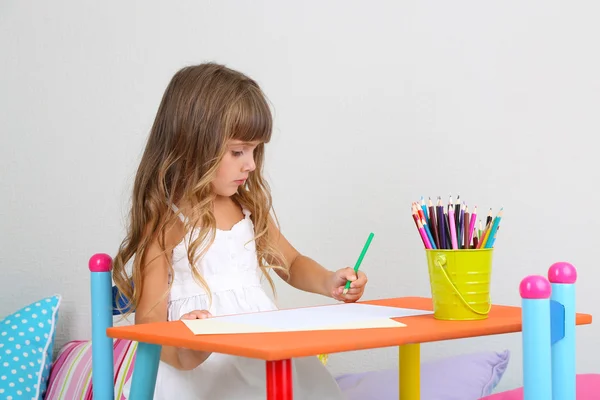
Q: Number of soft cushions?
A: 4